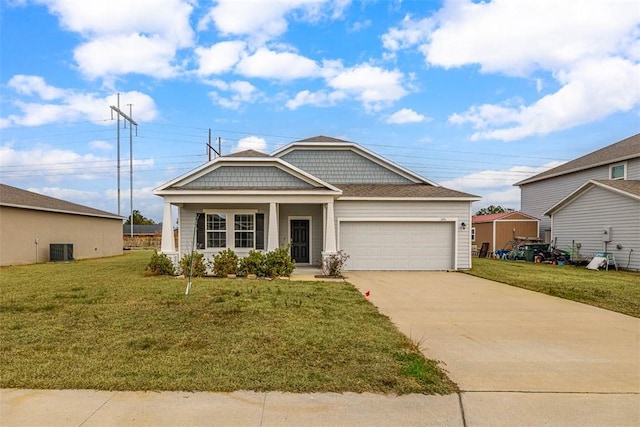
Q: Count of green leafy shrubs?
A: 5